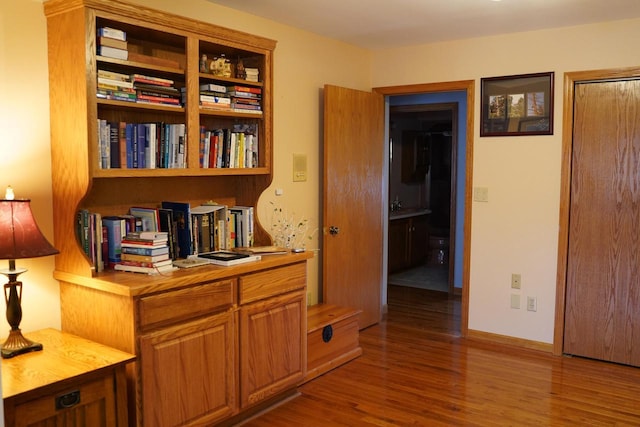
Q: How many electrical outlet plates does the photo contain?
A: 3